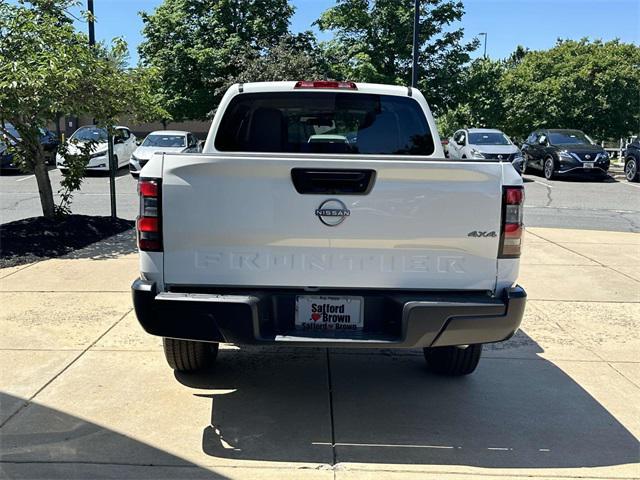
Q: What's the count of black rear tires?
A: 2